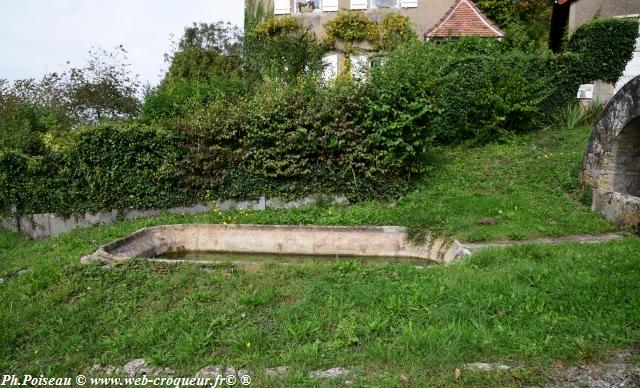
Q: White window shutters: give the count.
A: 6